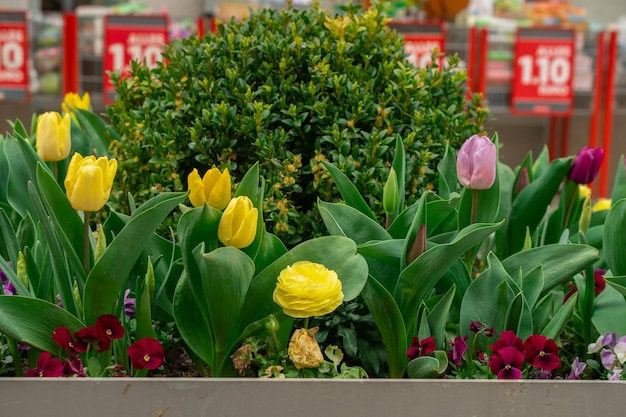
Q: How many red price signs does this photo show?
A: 4